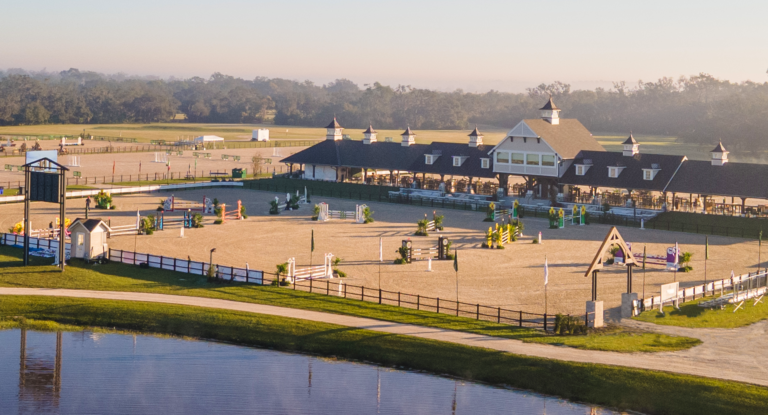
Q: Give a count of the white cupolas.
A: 7